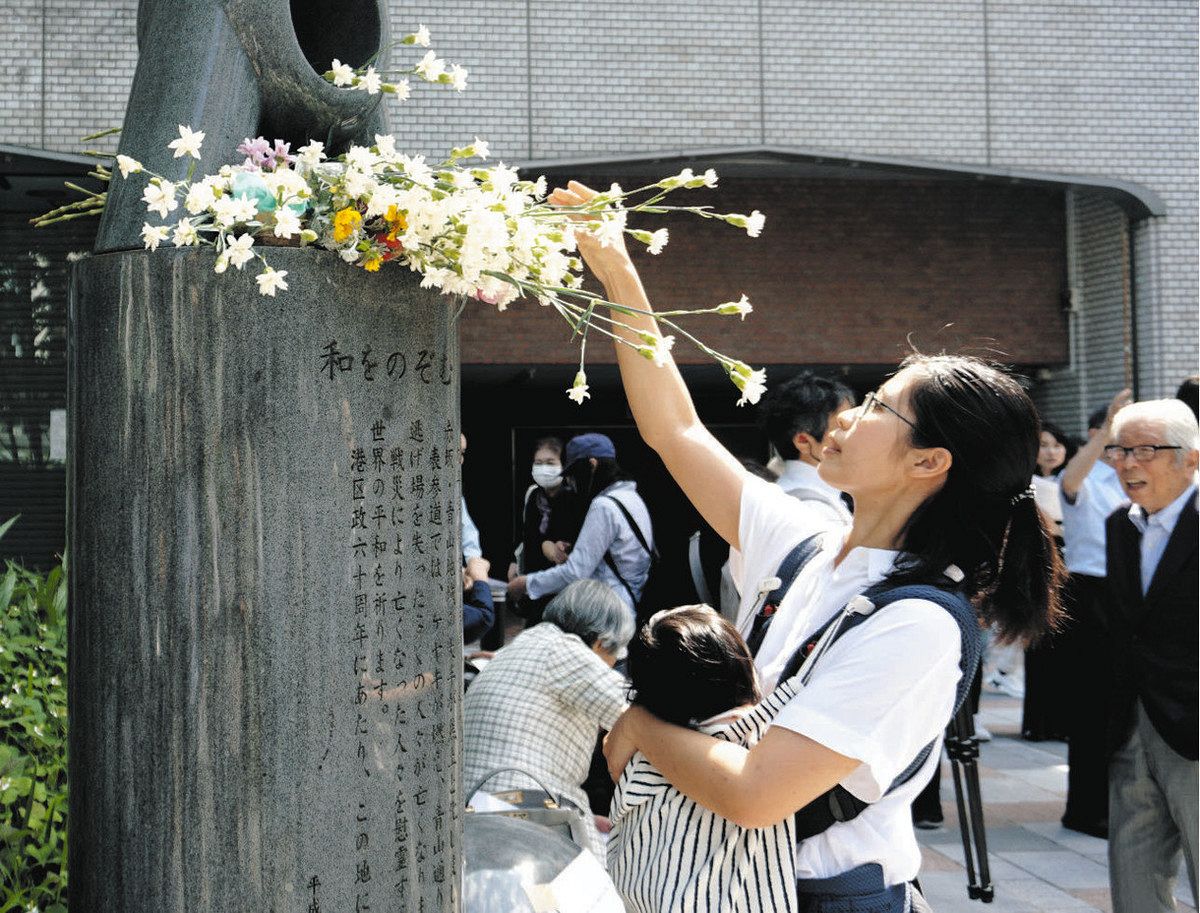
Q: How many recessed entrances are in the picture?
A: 1